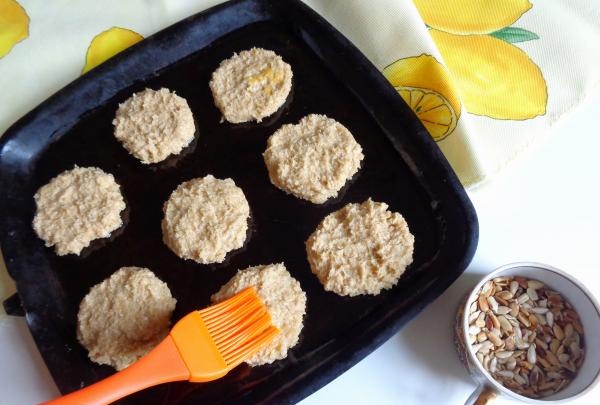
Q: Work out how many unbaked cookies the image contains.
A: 8